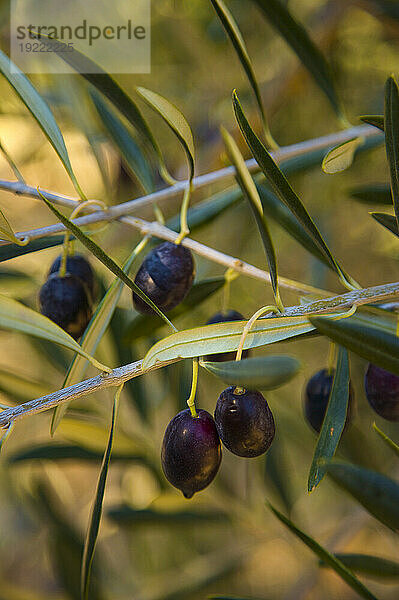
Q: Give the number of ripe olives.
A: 8